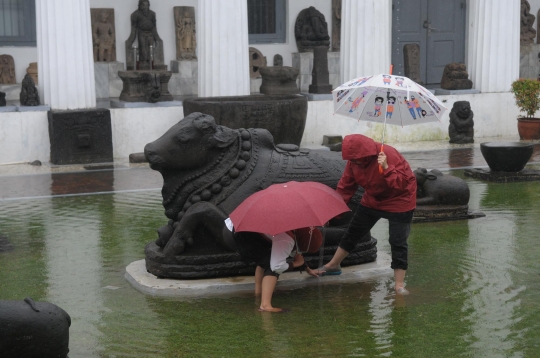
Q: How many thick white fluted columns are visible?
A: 4